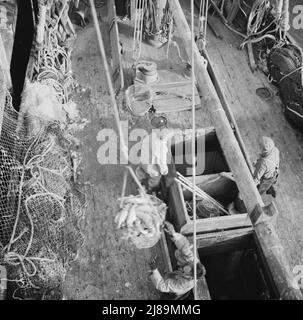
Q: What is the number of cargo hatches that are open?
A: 3